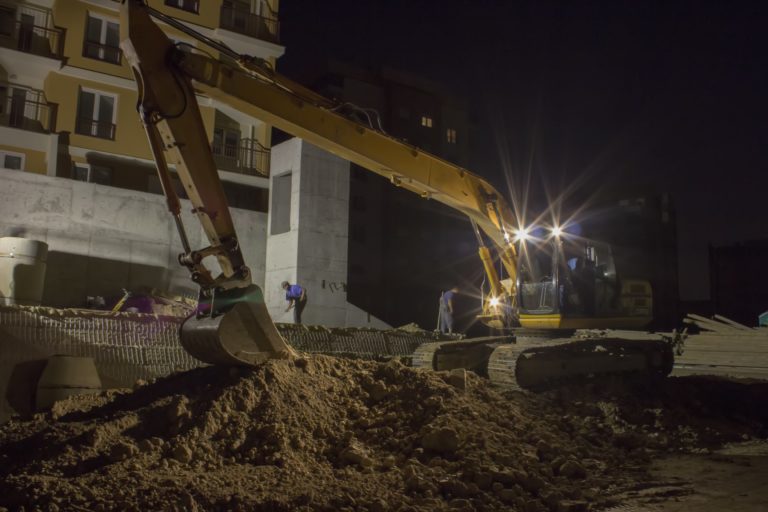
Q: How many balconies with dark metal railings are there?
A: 4